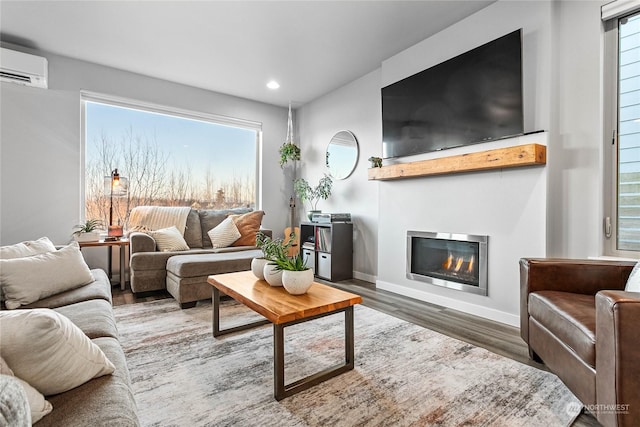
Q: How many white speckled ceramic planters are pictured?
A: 3